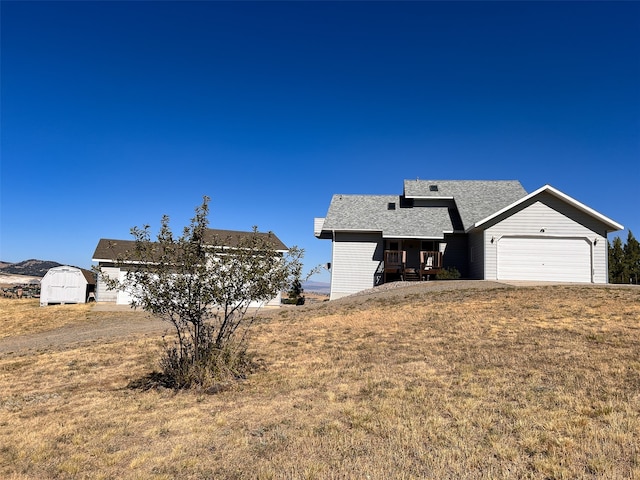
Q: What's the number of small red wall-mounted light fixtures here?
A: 0